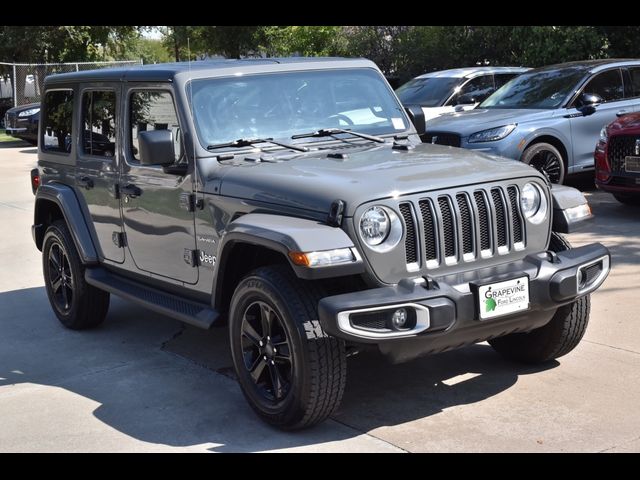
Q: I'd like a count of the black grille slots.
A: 7